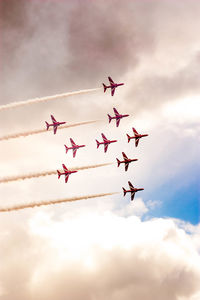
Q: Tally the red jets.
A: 9